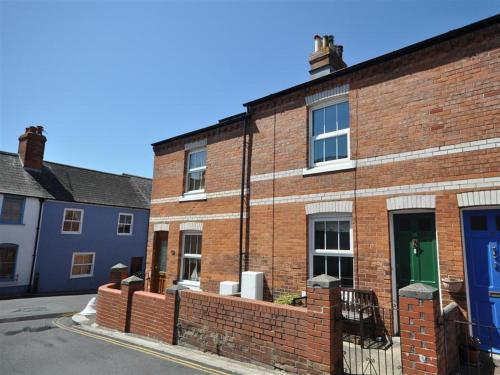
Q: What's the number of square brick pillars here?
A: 5